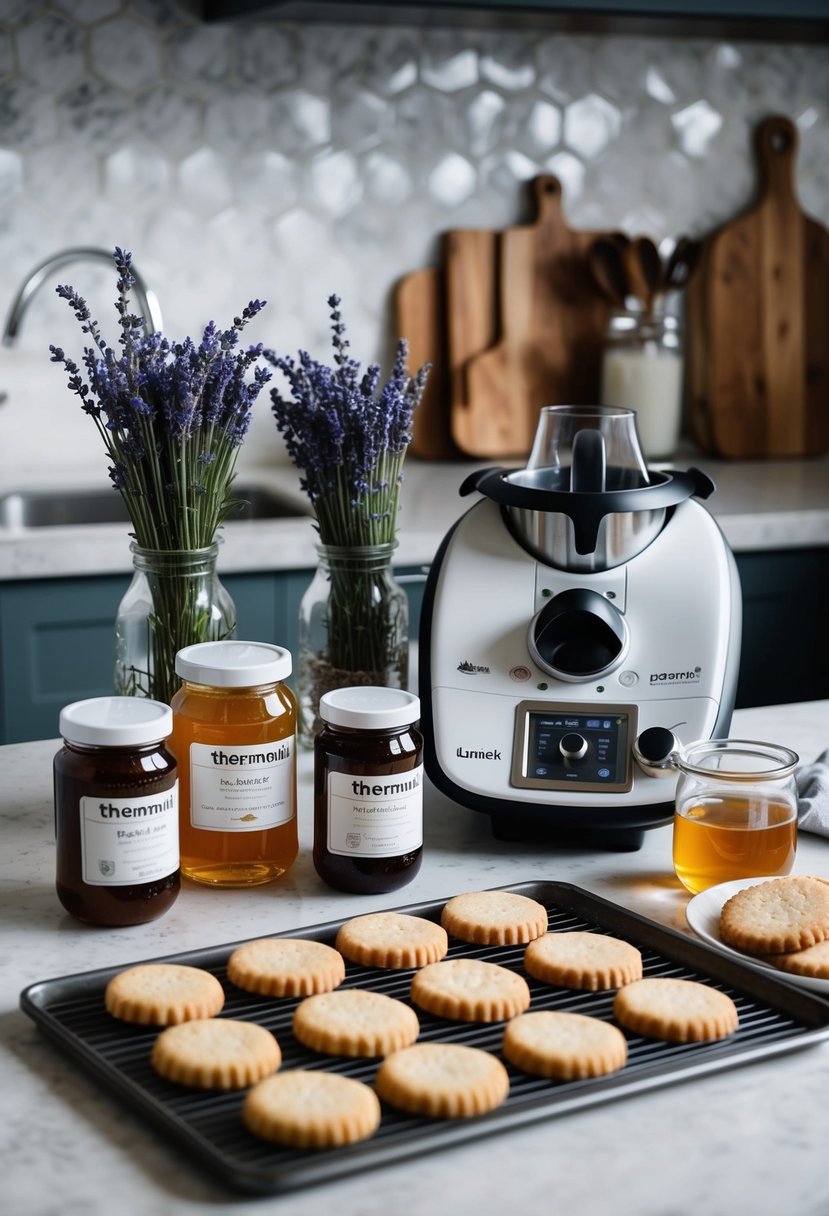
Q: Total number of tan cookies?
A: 14